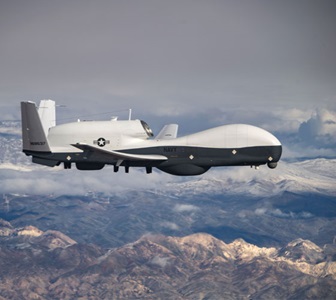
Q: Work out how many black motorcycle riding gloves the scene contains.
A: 0